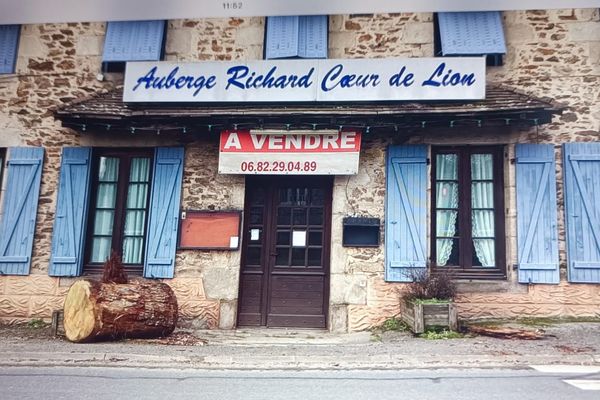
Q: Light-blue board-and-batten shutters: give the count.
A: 6